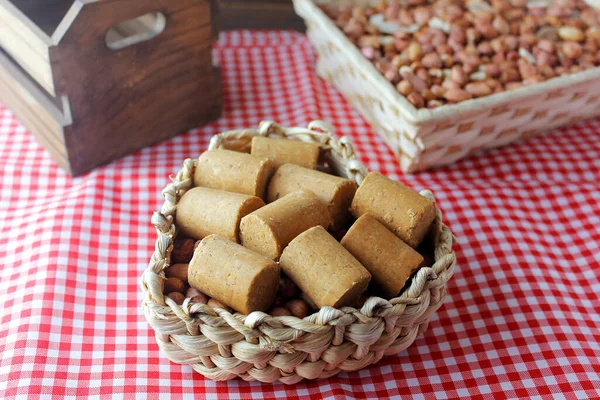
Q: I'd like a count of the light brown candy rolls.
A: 9